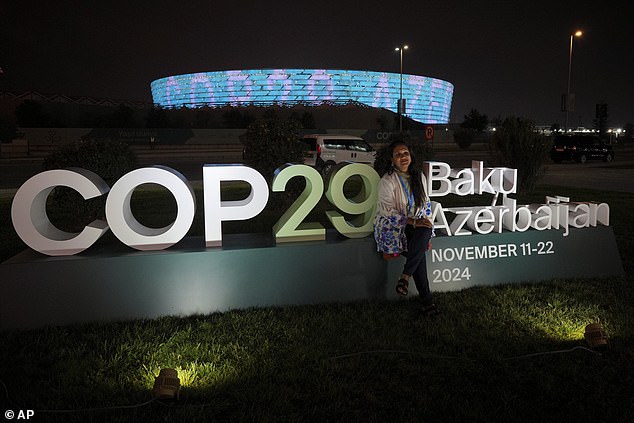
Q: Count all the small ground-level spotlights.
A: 2